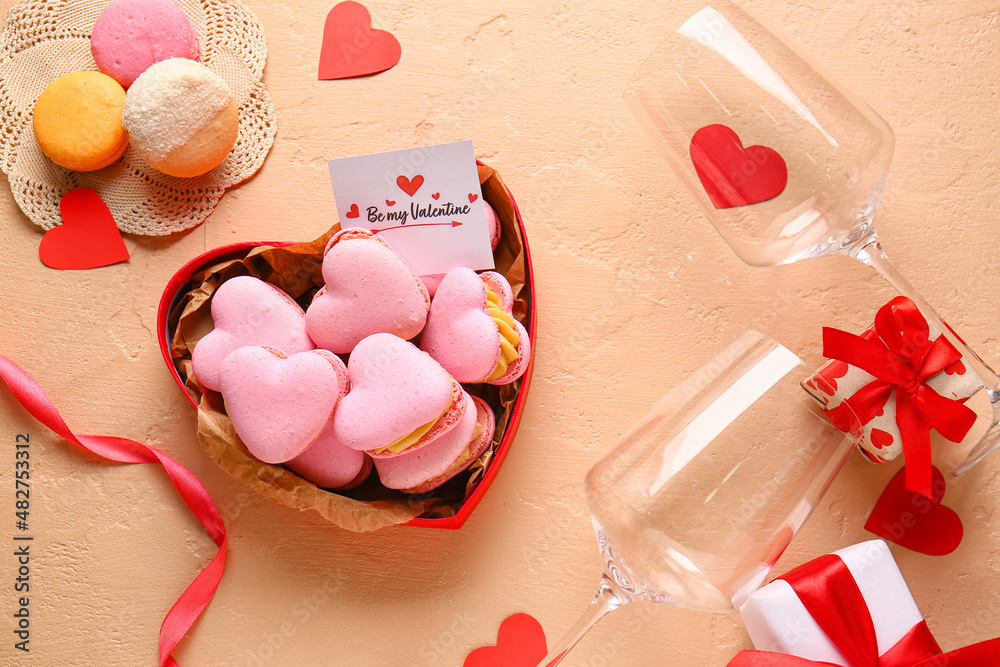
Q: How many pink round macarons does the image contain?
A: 1